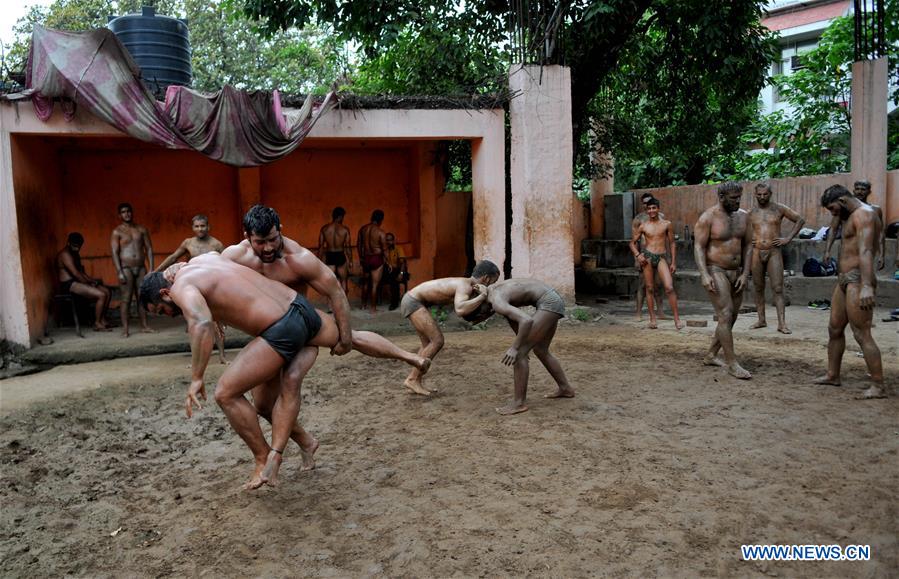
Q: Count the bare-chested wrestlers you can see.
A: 15